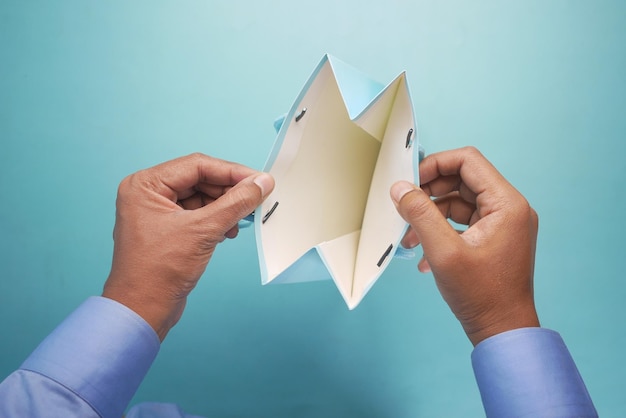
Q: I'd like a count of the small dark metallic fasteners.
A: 4